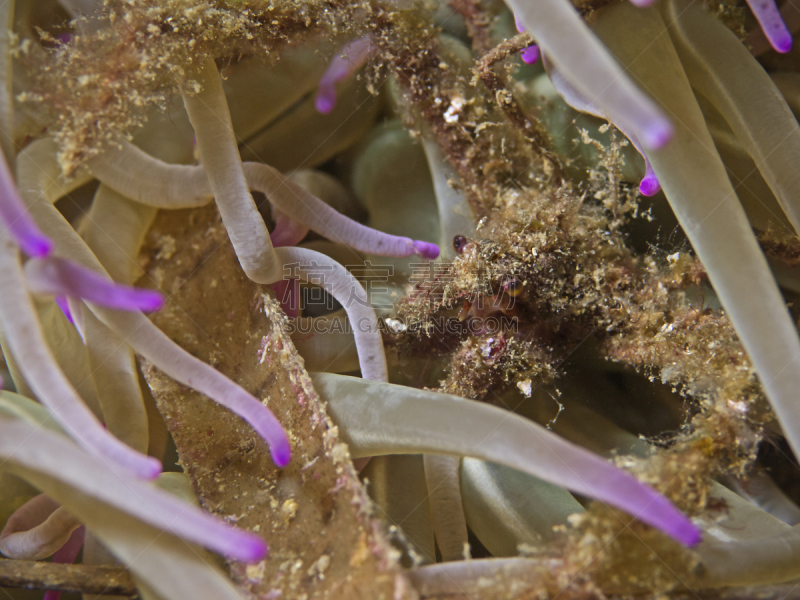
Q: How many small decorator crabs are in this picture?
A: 1